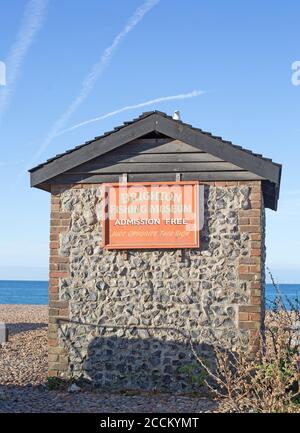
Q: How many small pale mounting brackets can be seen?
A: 2